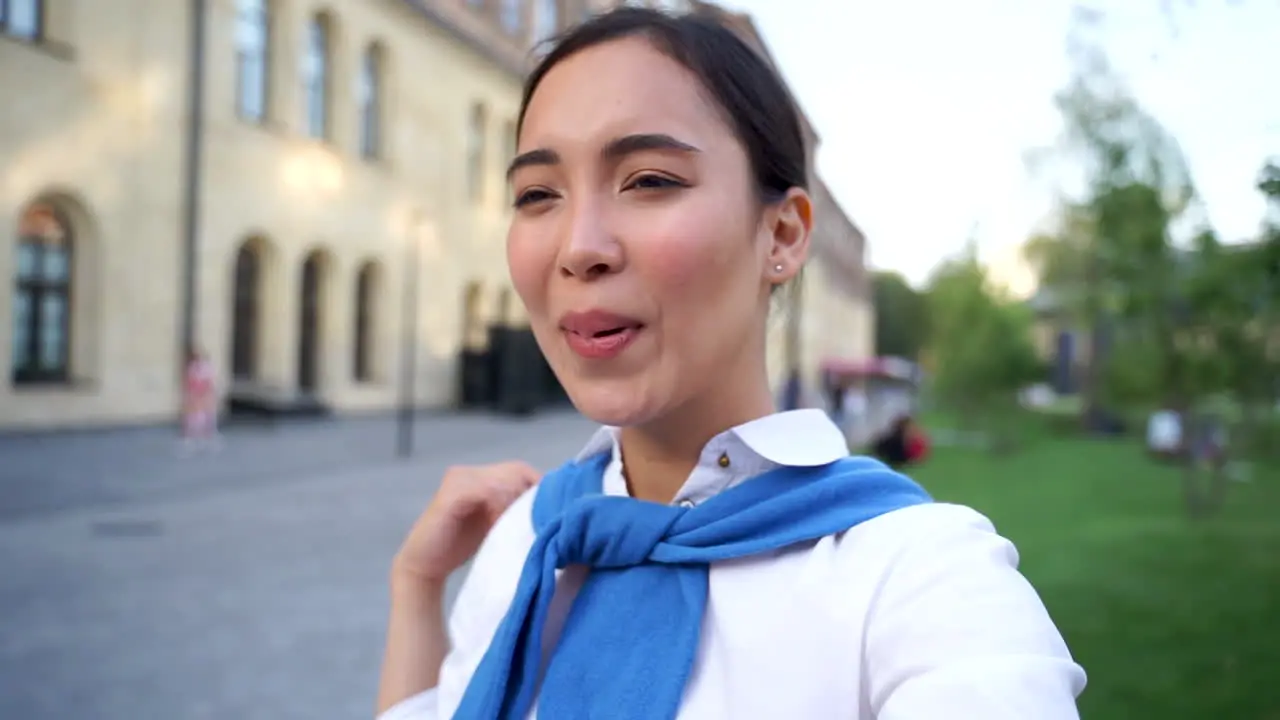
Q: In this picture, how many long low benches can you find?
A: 1